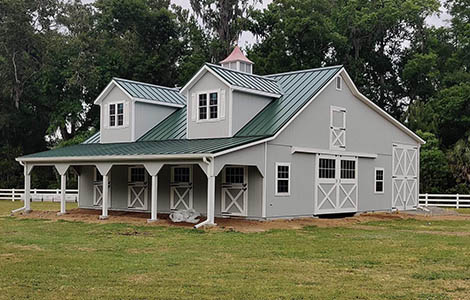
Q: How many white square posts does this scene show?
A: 5